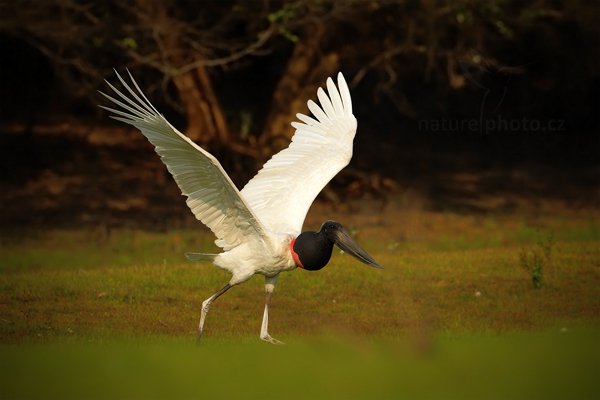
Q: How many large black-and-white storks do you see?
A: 1